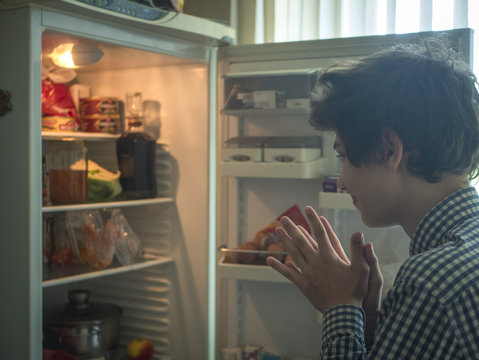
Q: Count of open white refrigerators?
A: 1